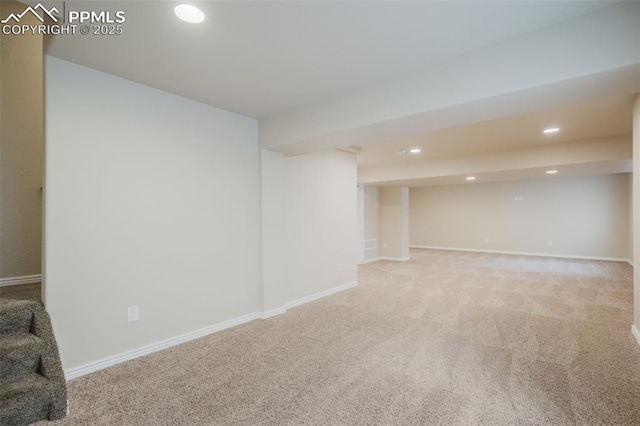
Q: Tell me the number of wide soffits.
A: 2